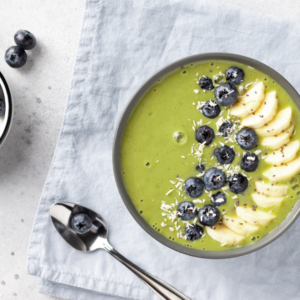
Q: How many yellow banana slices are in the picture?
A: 11